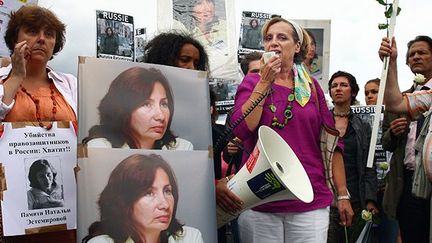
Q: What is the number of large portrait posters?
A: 2